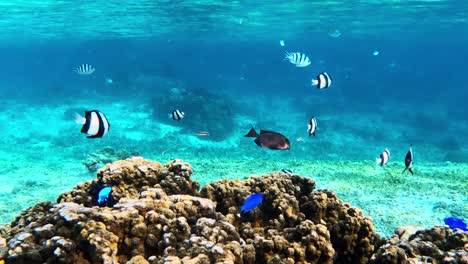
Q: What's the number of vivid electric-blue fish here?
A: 3